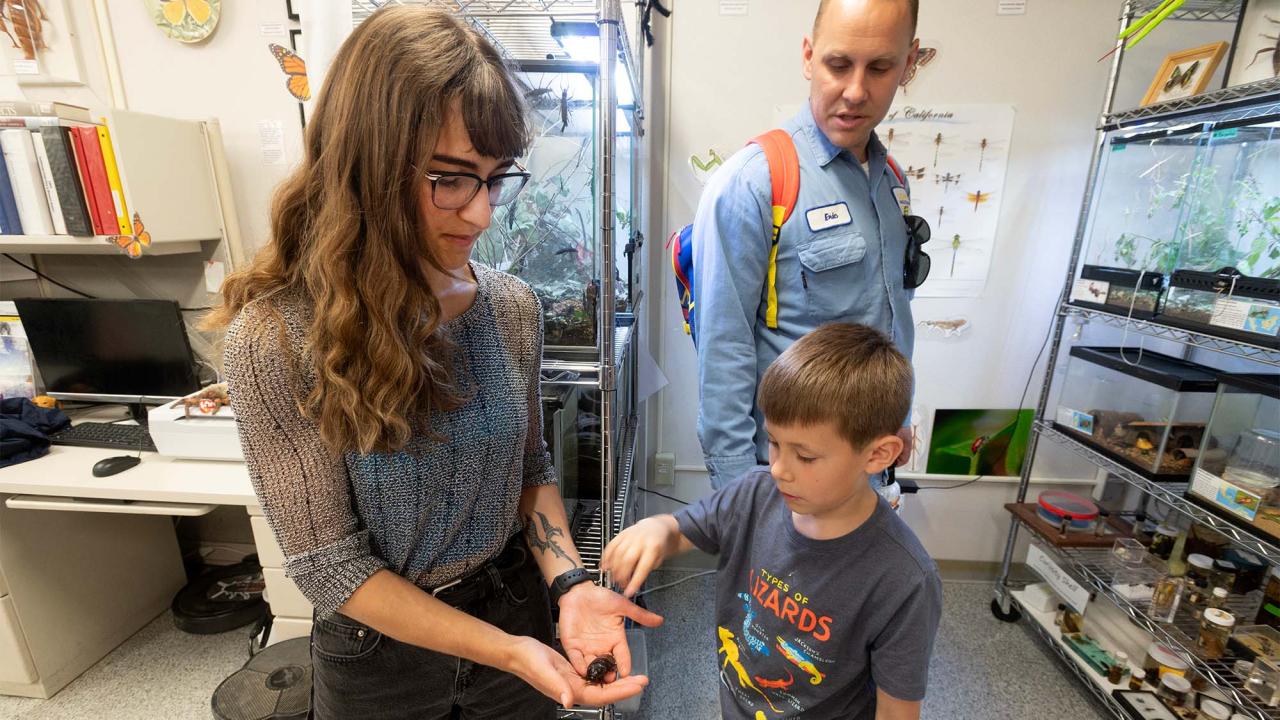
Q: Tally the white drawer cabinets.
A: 2